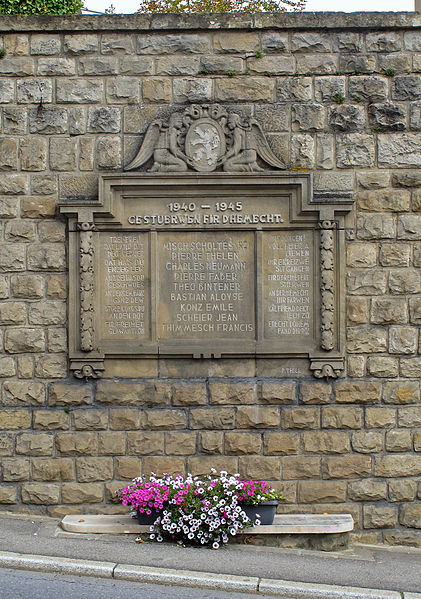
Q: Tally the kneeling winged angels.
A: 2